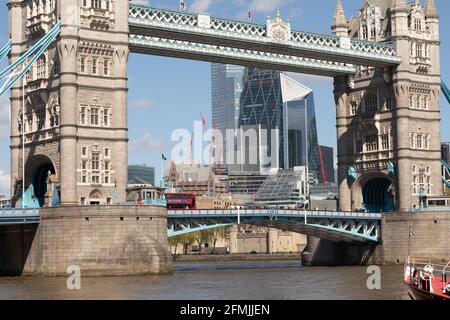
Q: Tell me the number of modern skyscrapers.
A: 3